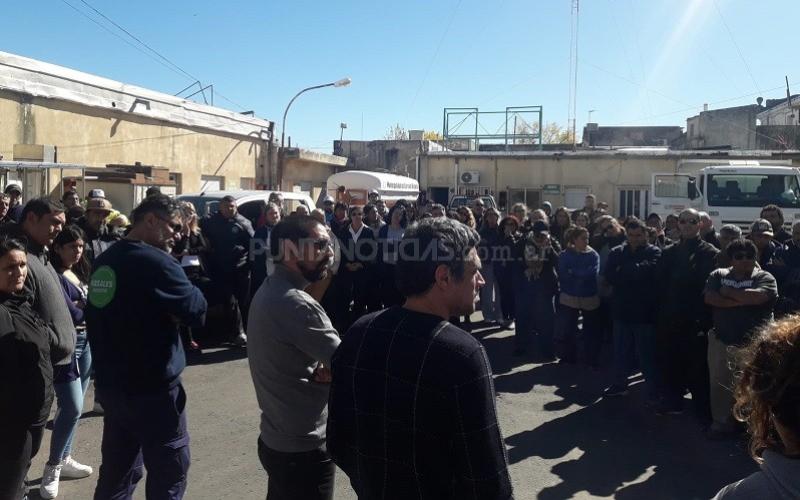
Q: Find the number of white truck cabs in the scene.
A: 1